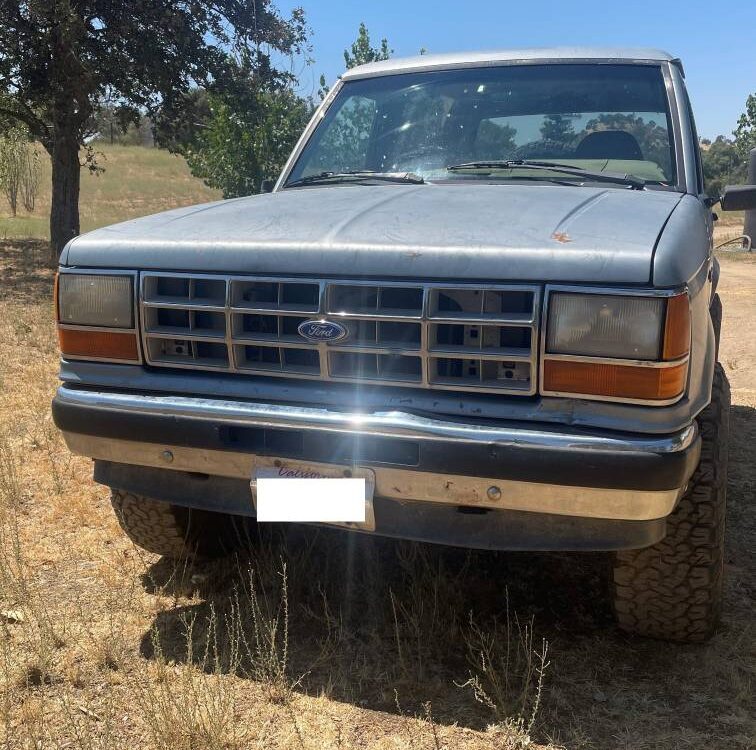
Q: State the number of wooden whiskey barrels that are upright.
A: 0